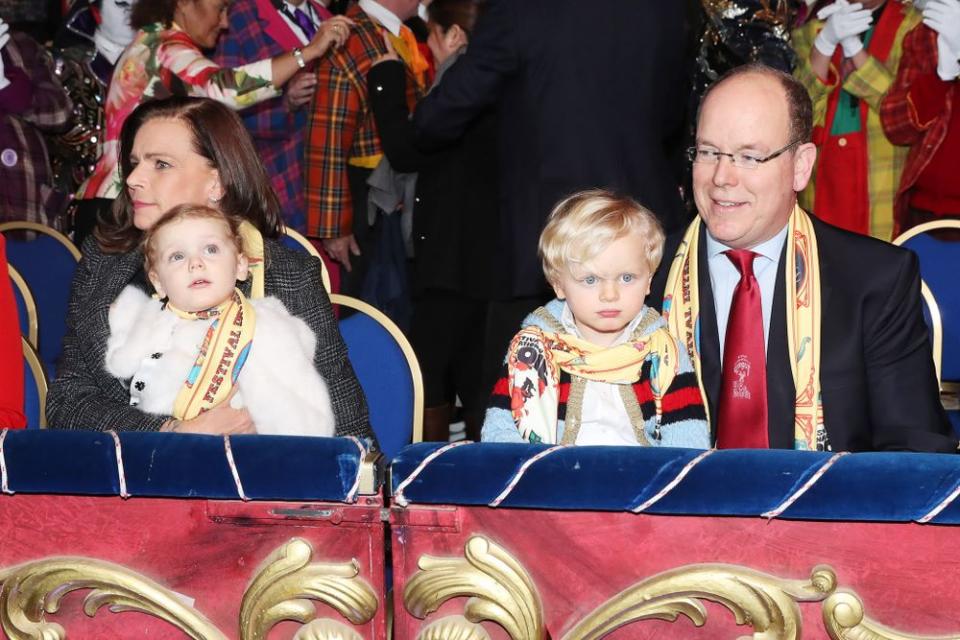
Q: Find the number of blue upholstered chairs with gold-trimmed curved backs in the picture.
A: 7